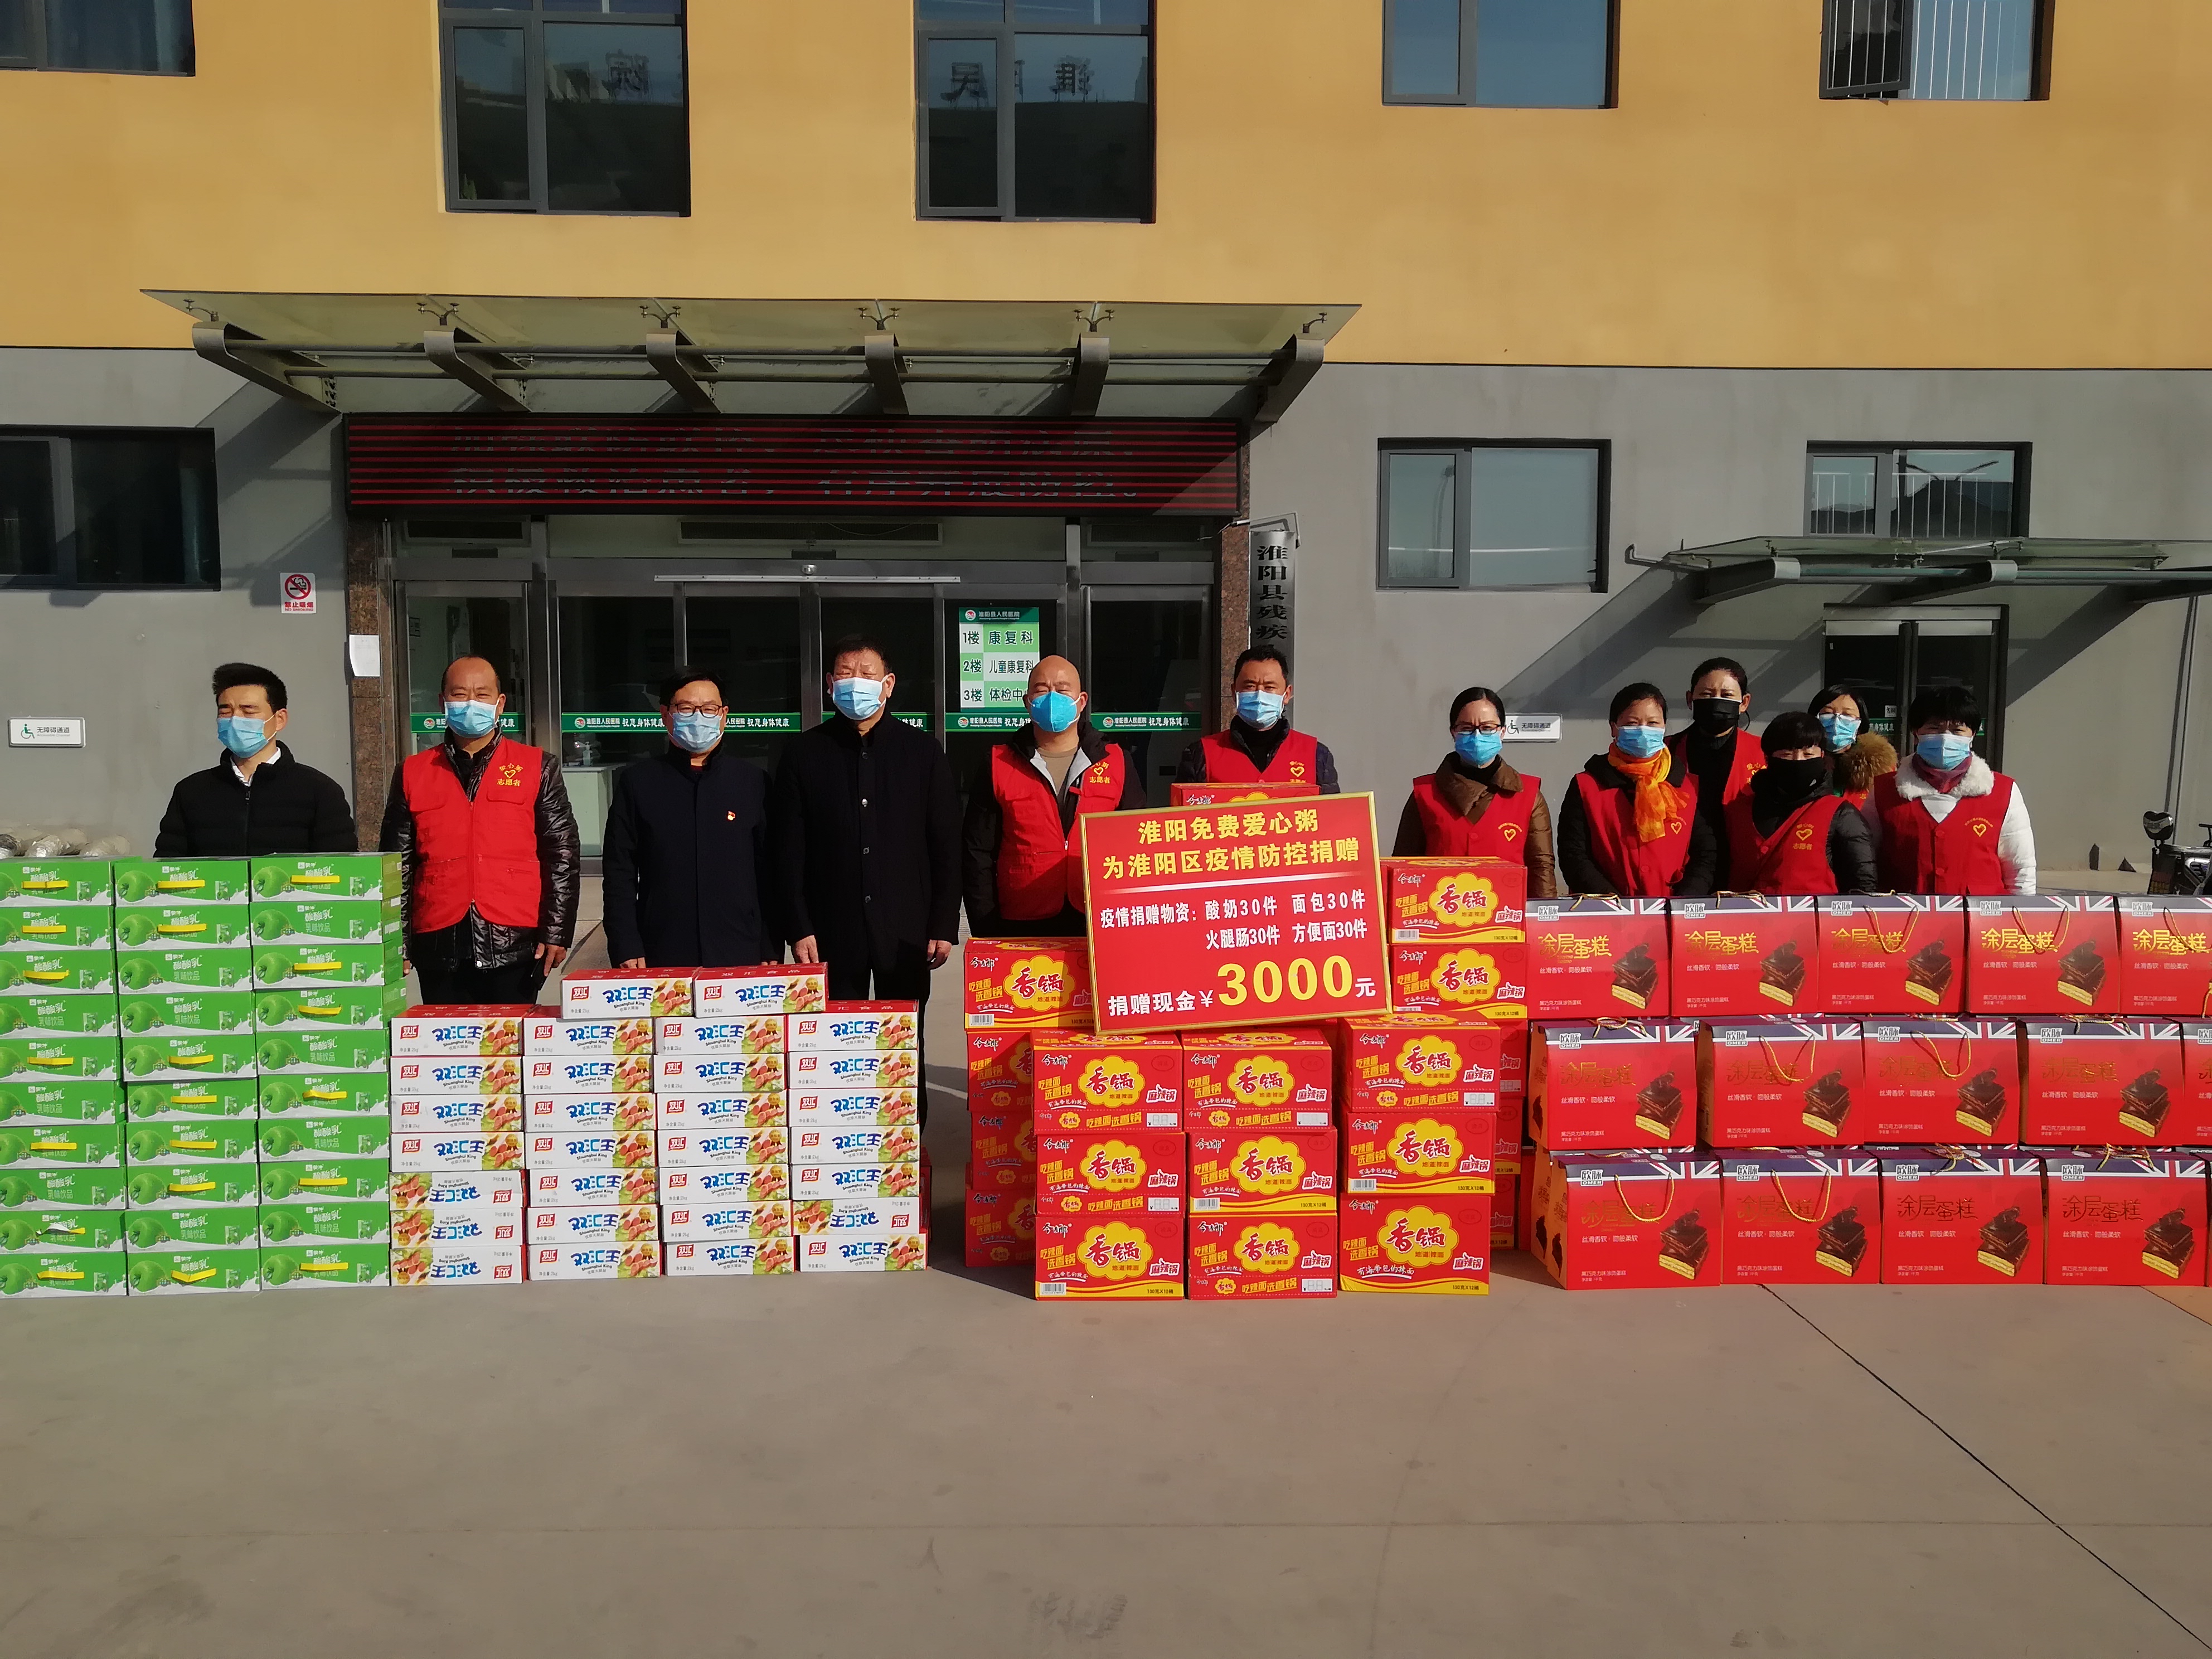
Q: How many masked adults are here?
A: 12